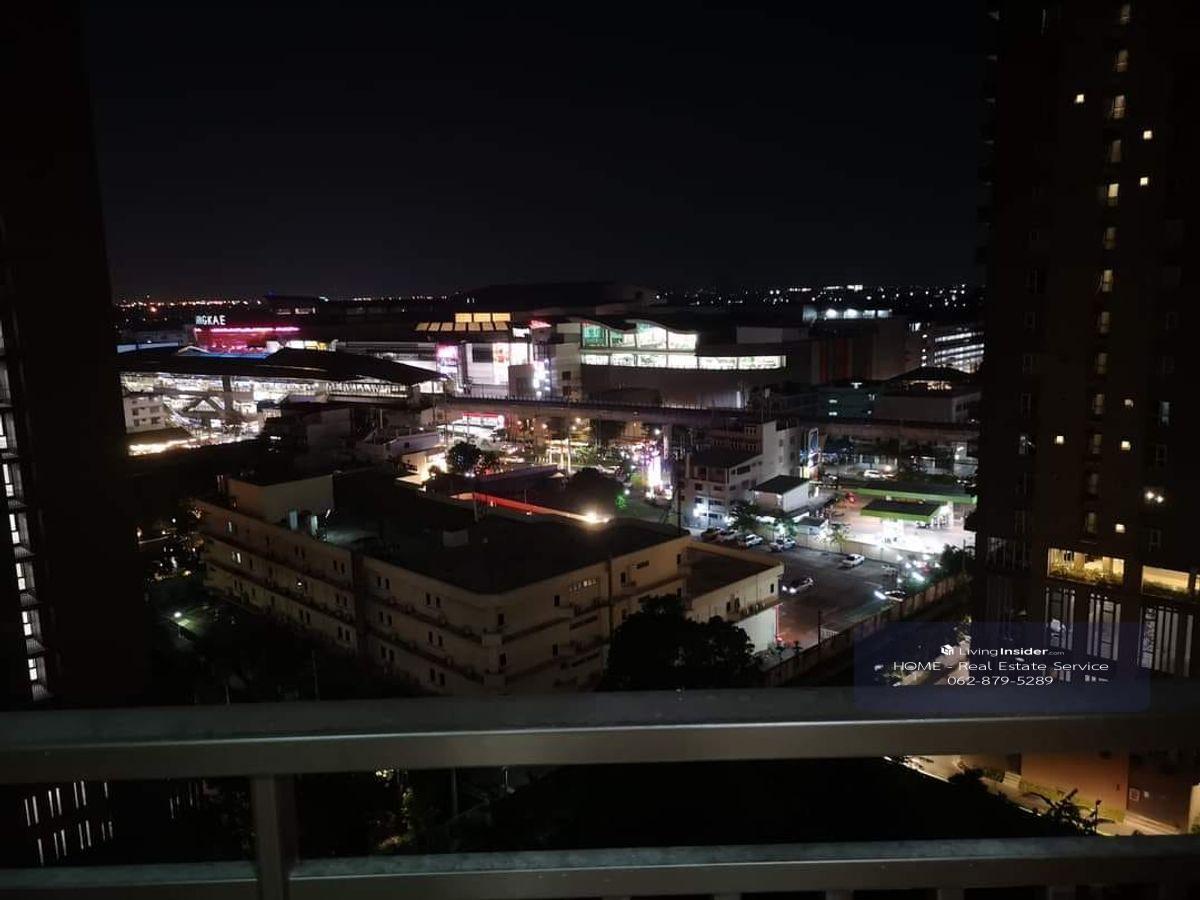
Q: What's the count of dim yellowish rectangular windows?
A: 13